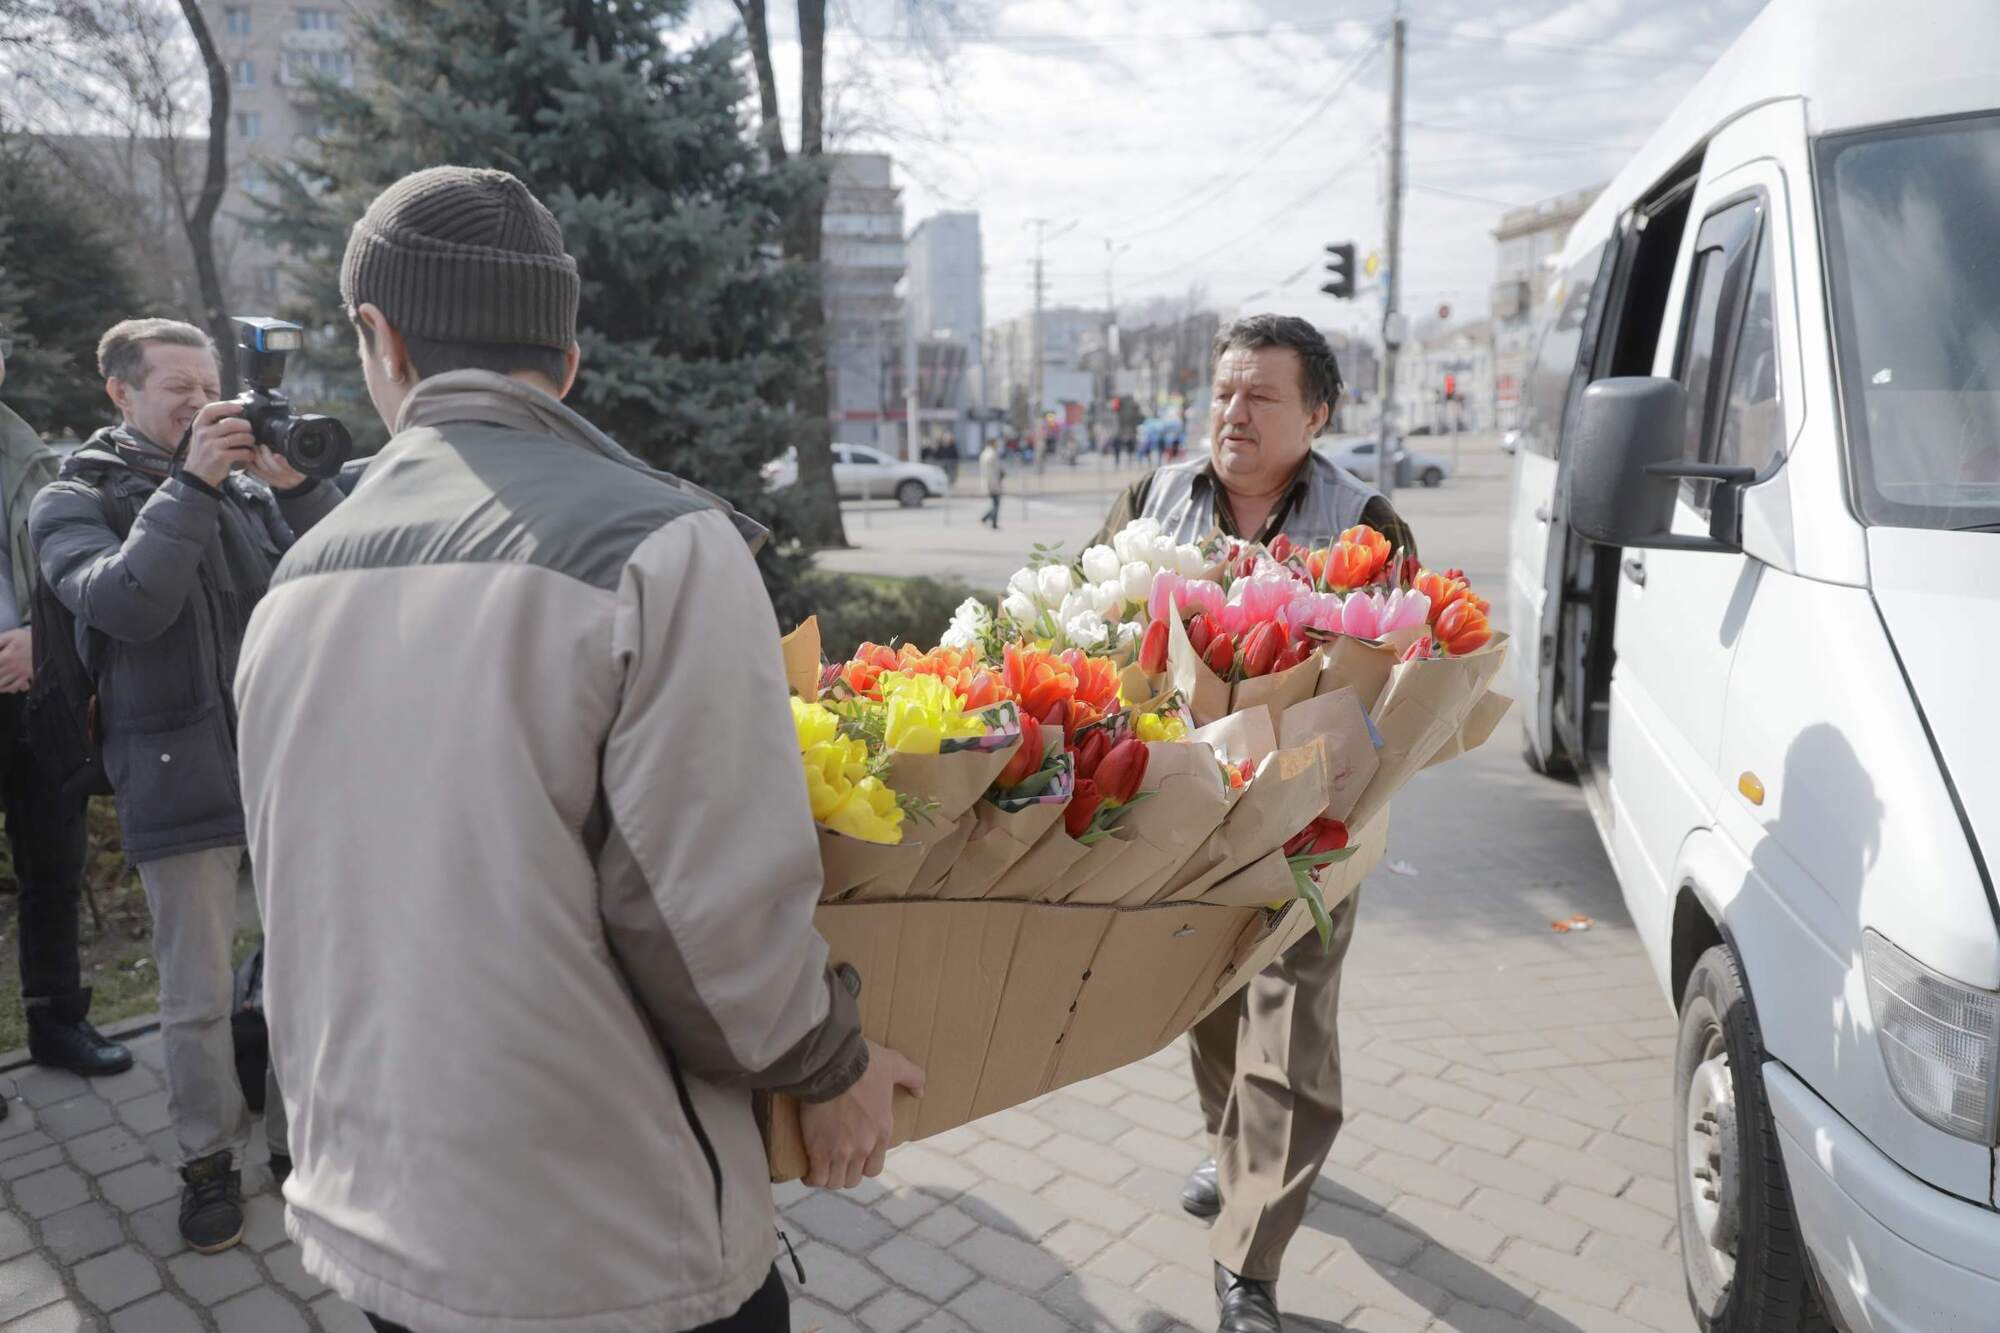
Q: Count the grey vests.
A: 1